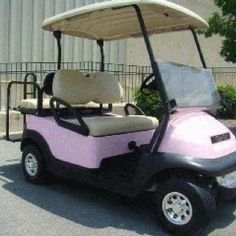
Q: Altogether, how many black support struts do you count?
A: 4